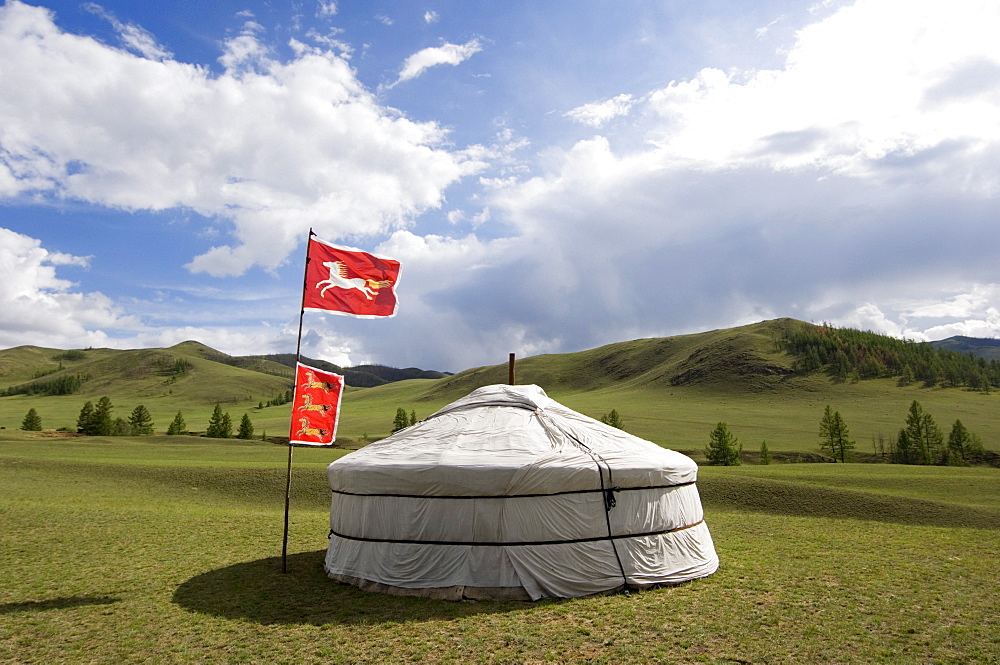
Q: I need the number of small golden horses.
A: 3